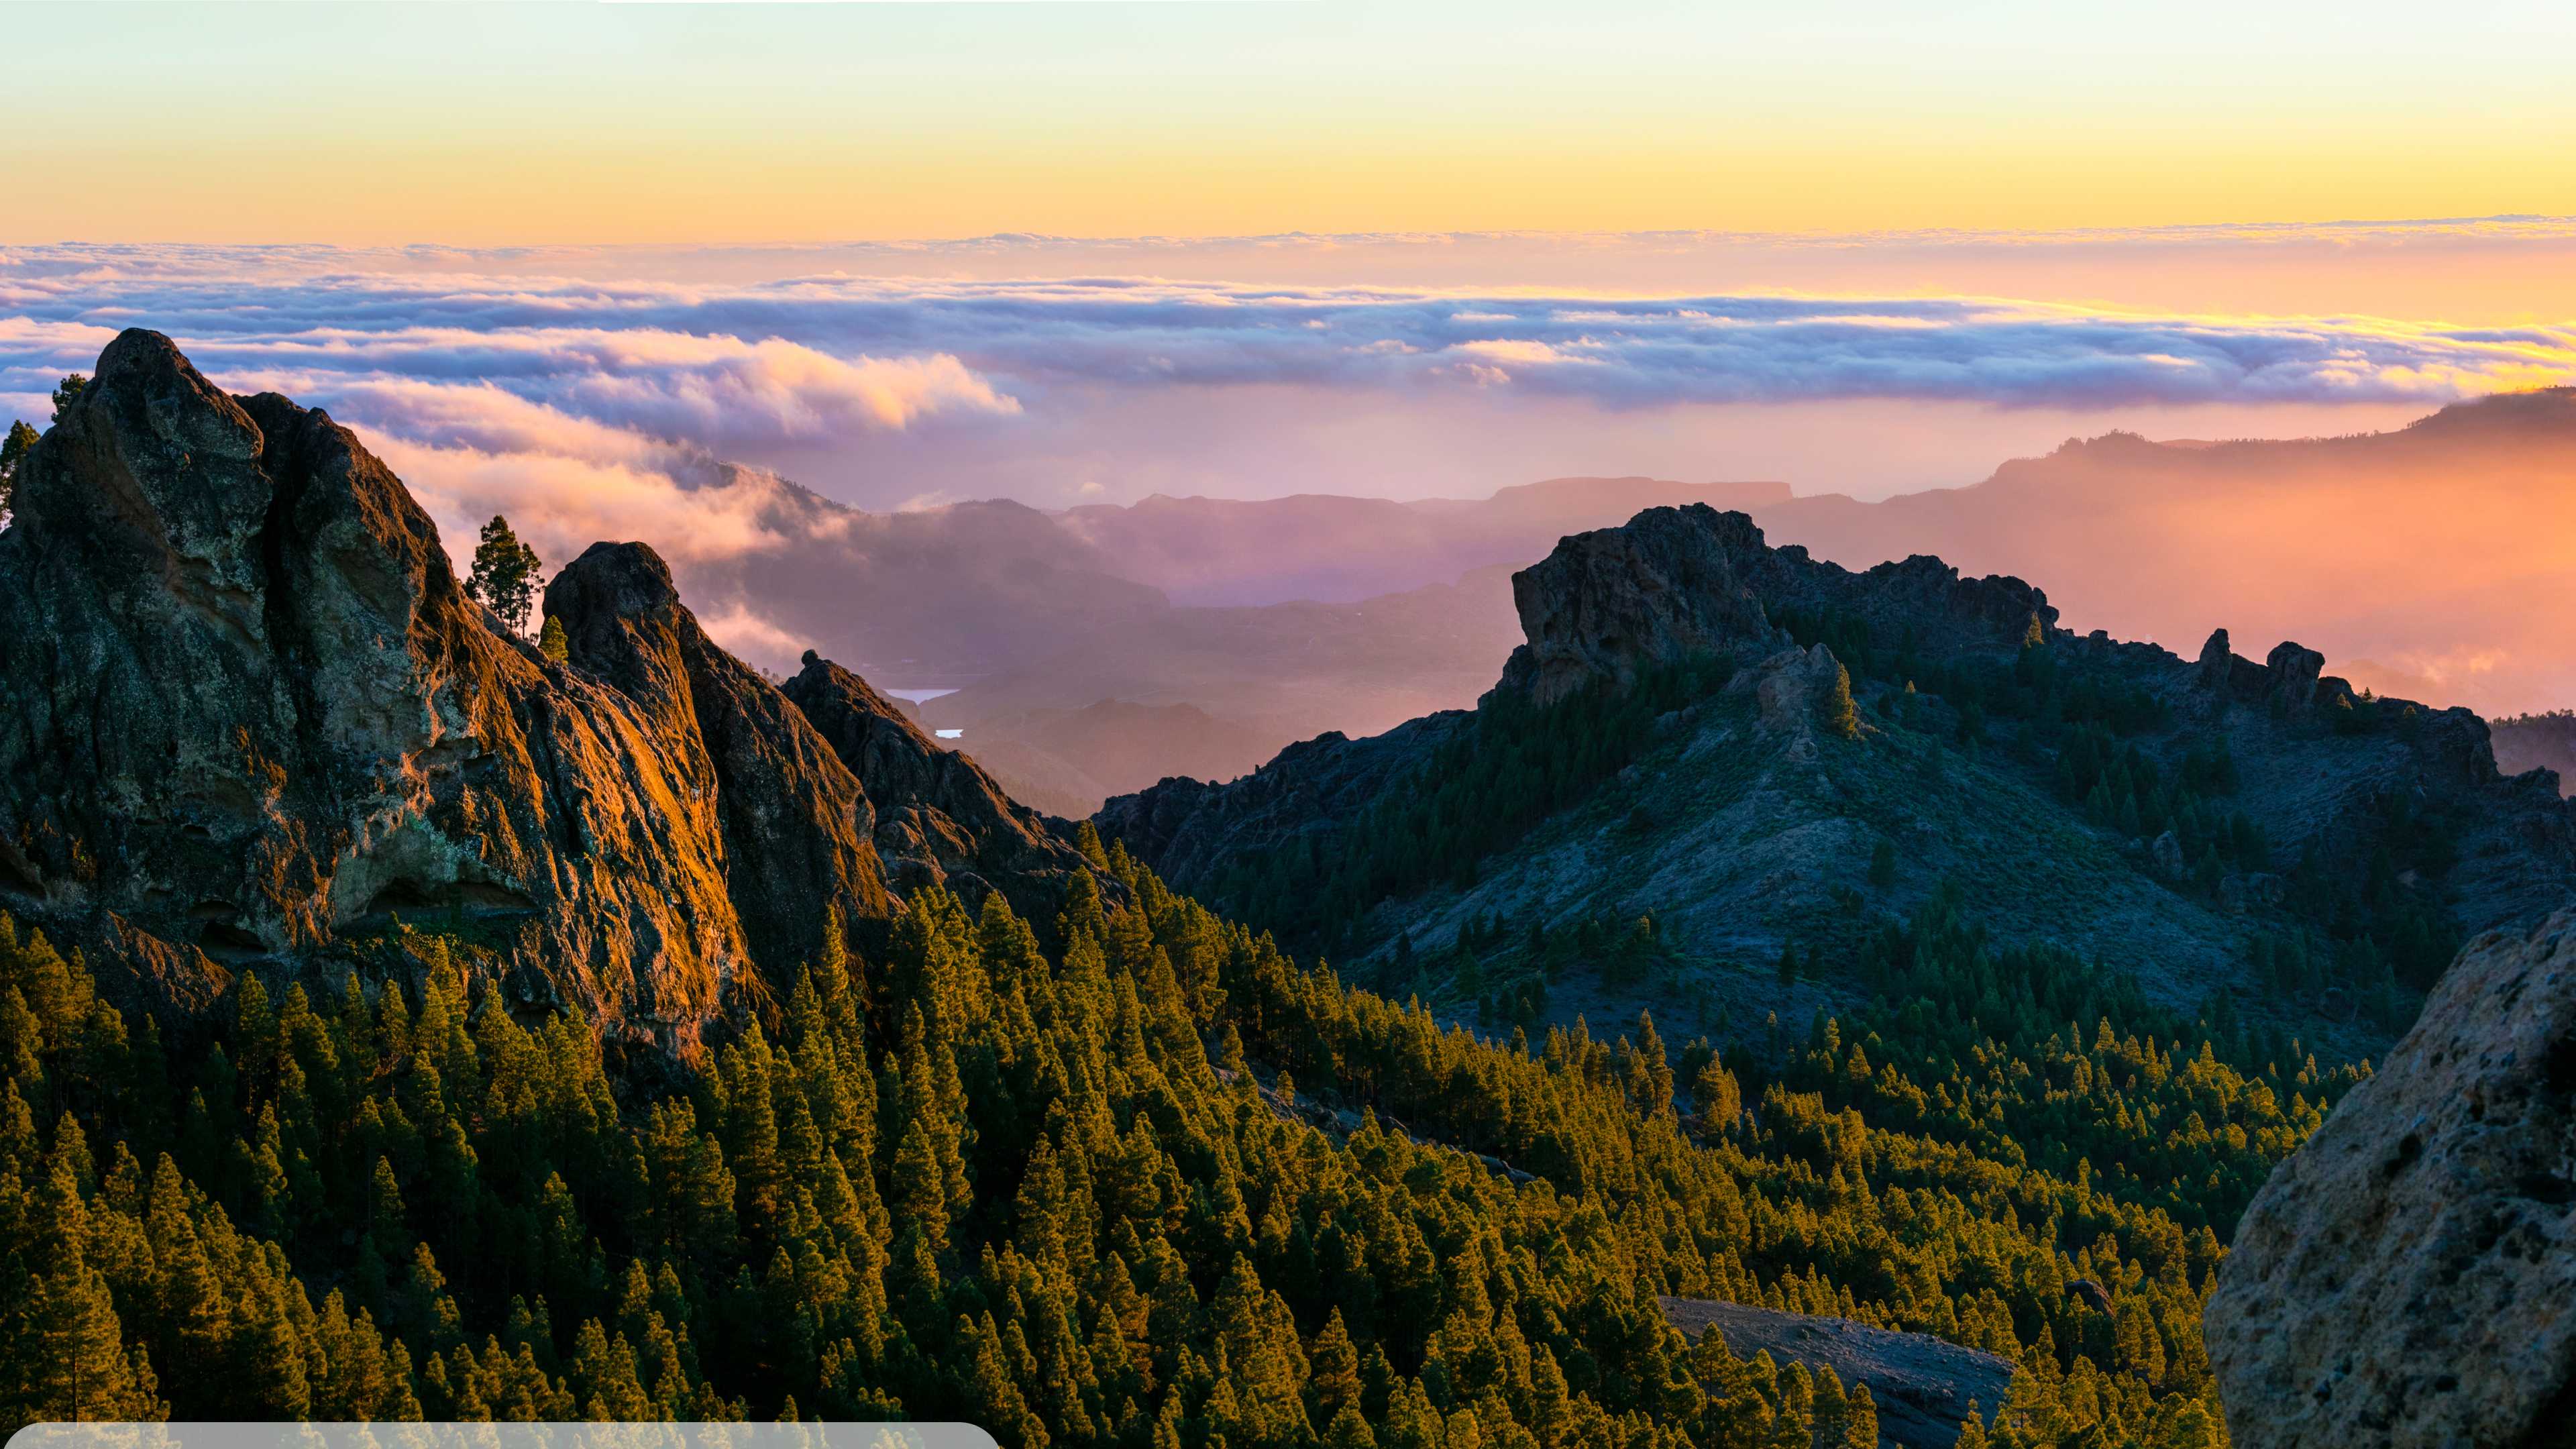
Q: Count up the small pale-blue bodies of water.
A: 2